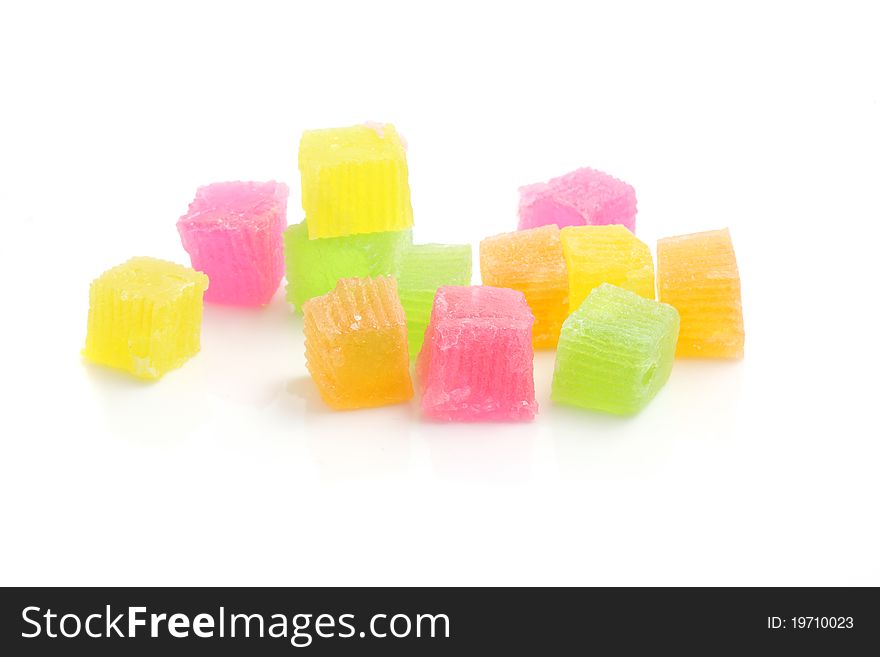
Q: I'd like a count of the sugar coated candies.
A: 12